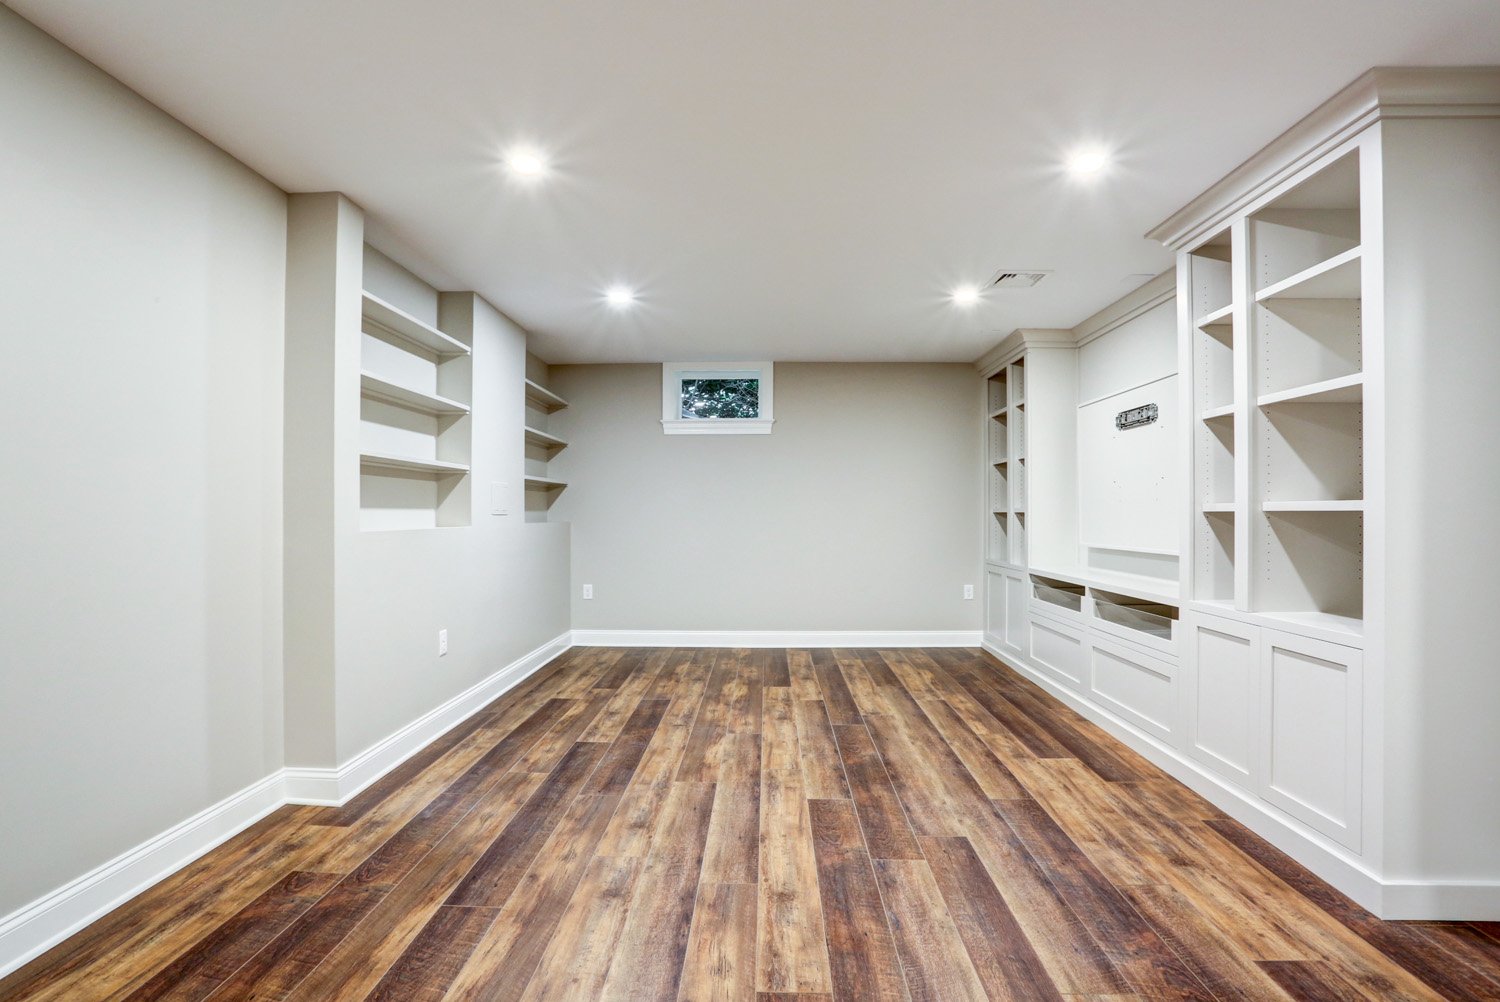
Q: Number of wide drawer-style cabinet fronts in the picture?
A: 2